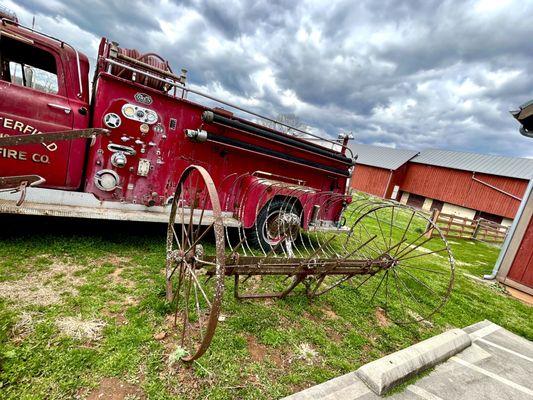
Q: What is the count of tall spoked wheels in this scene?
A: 2